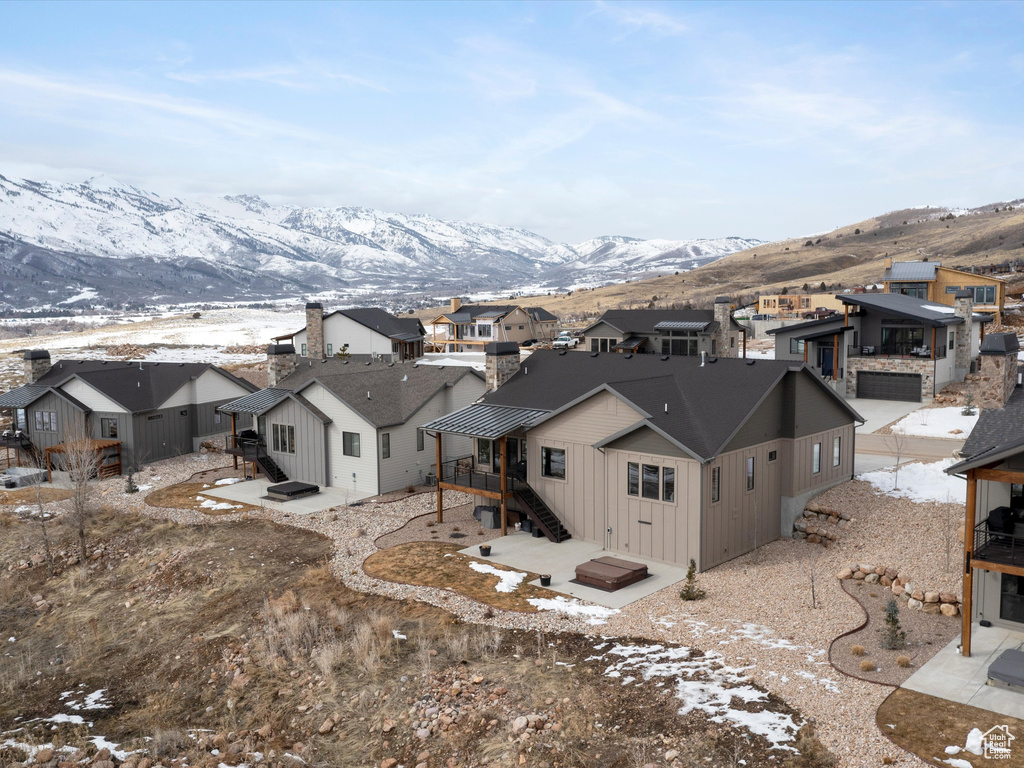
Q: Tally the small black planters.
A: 2